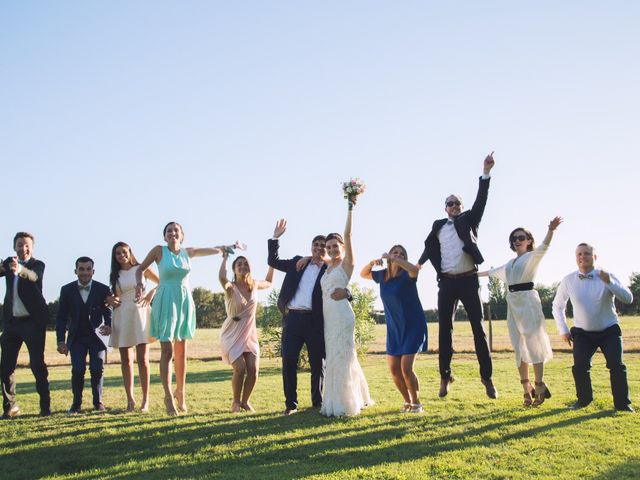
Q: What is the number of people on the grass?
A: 11